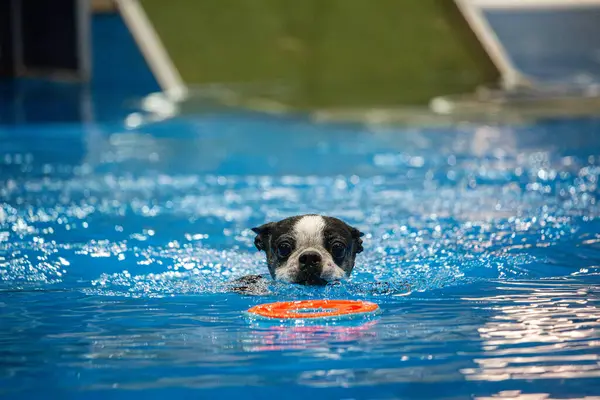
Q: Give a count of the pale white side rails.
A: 2